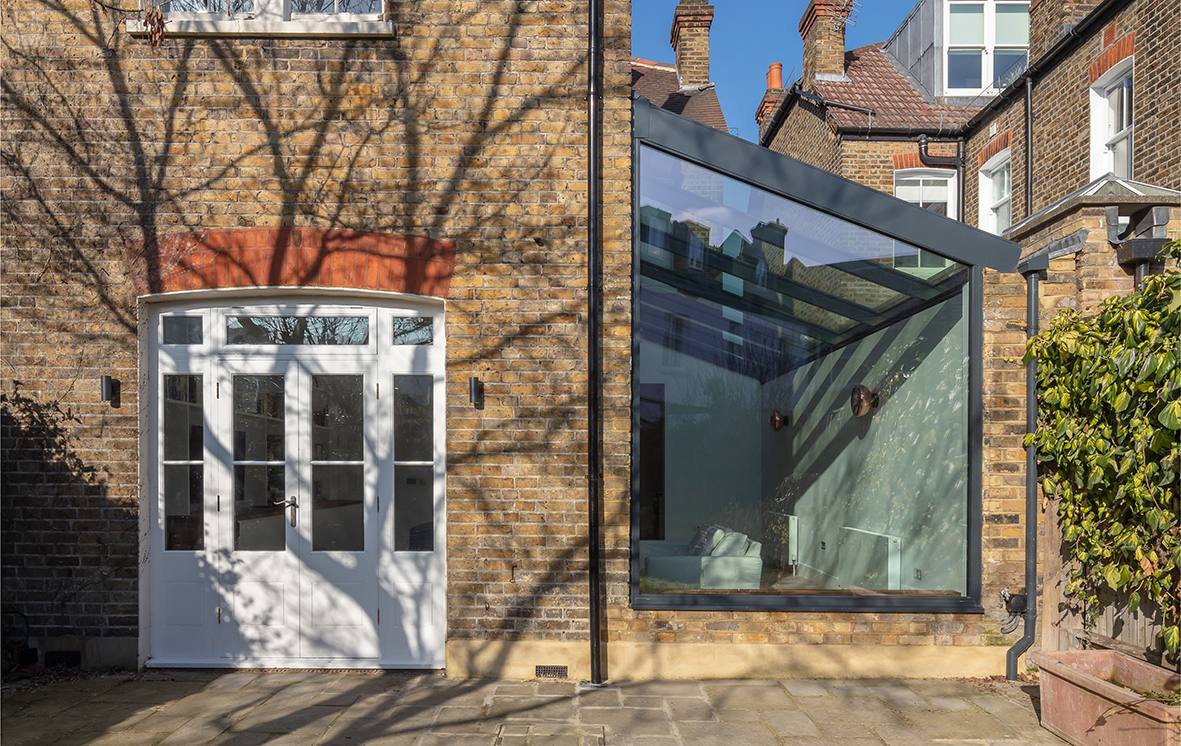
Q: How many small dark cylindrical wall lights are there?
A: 2